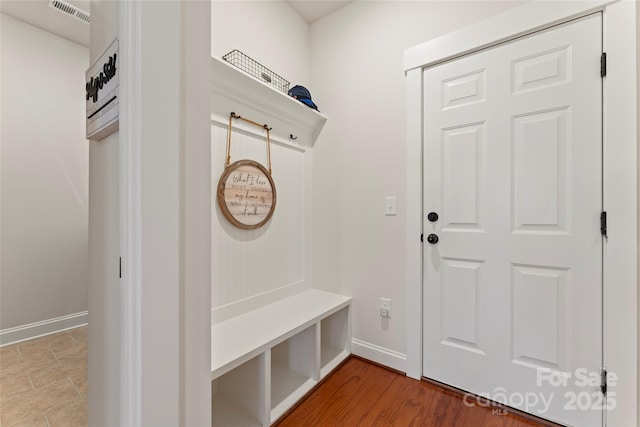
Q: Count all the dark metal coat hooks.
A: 3